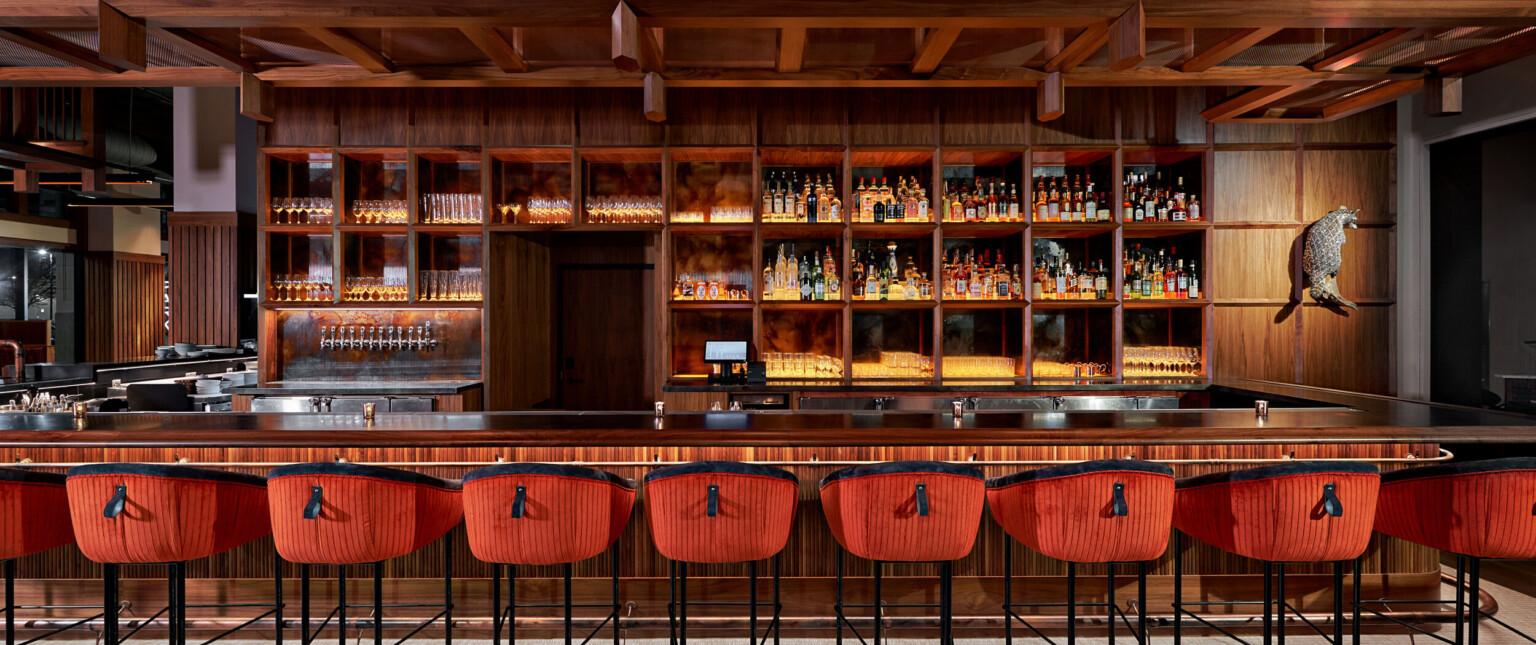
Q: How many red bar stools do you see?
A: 9